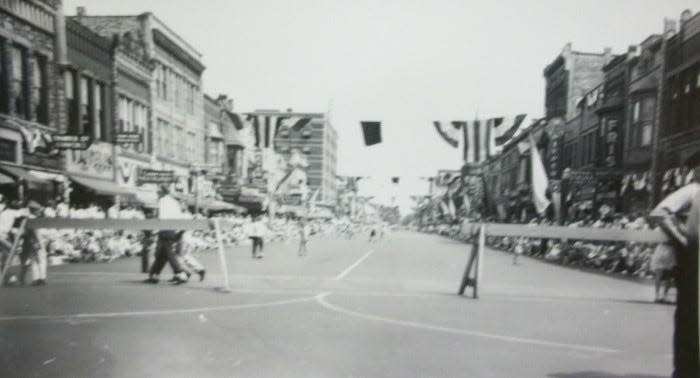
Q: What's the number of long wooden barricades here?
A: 2